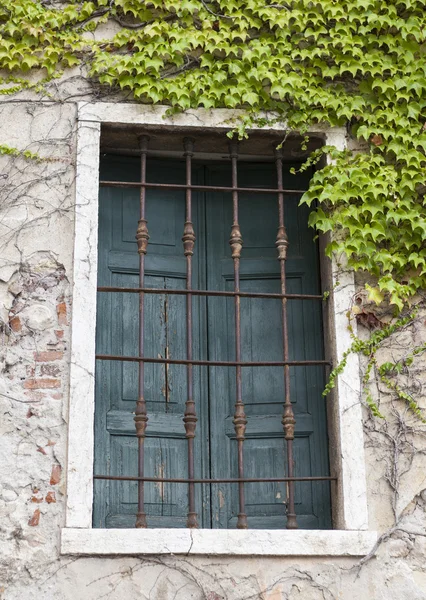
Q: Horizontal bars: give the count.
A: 4